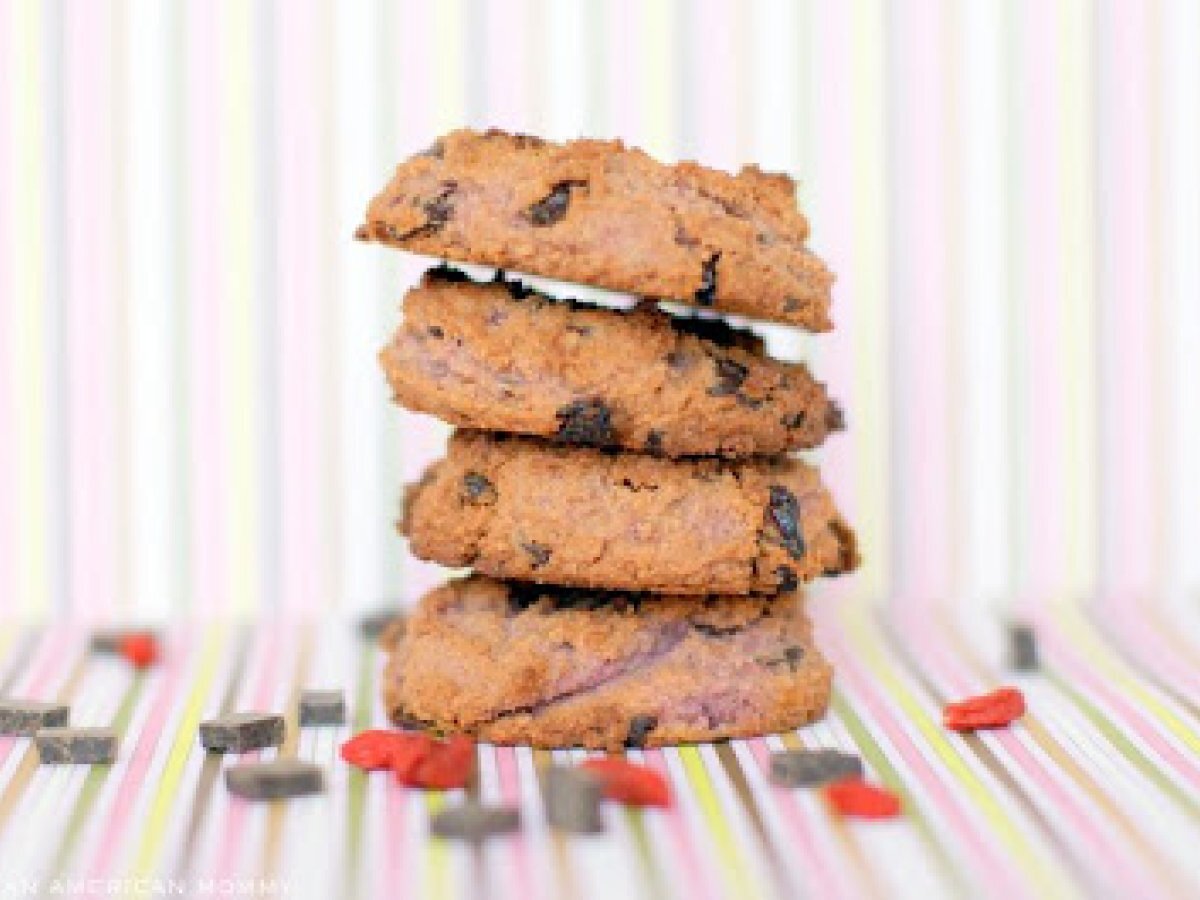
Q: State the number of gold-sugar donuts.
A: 0